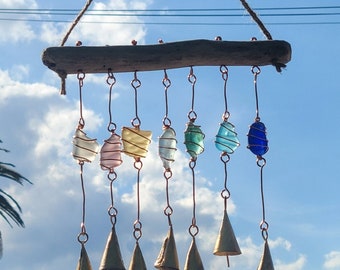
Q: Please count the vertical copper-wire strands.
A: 7